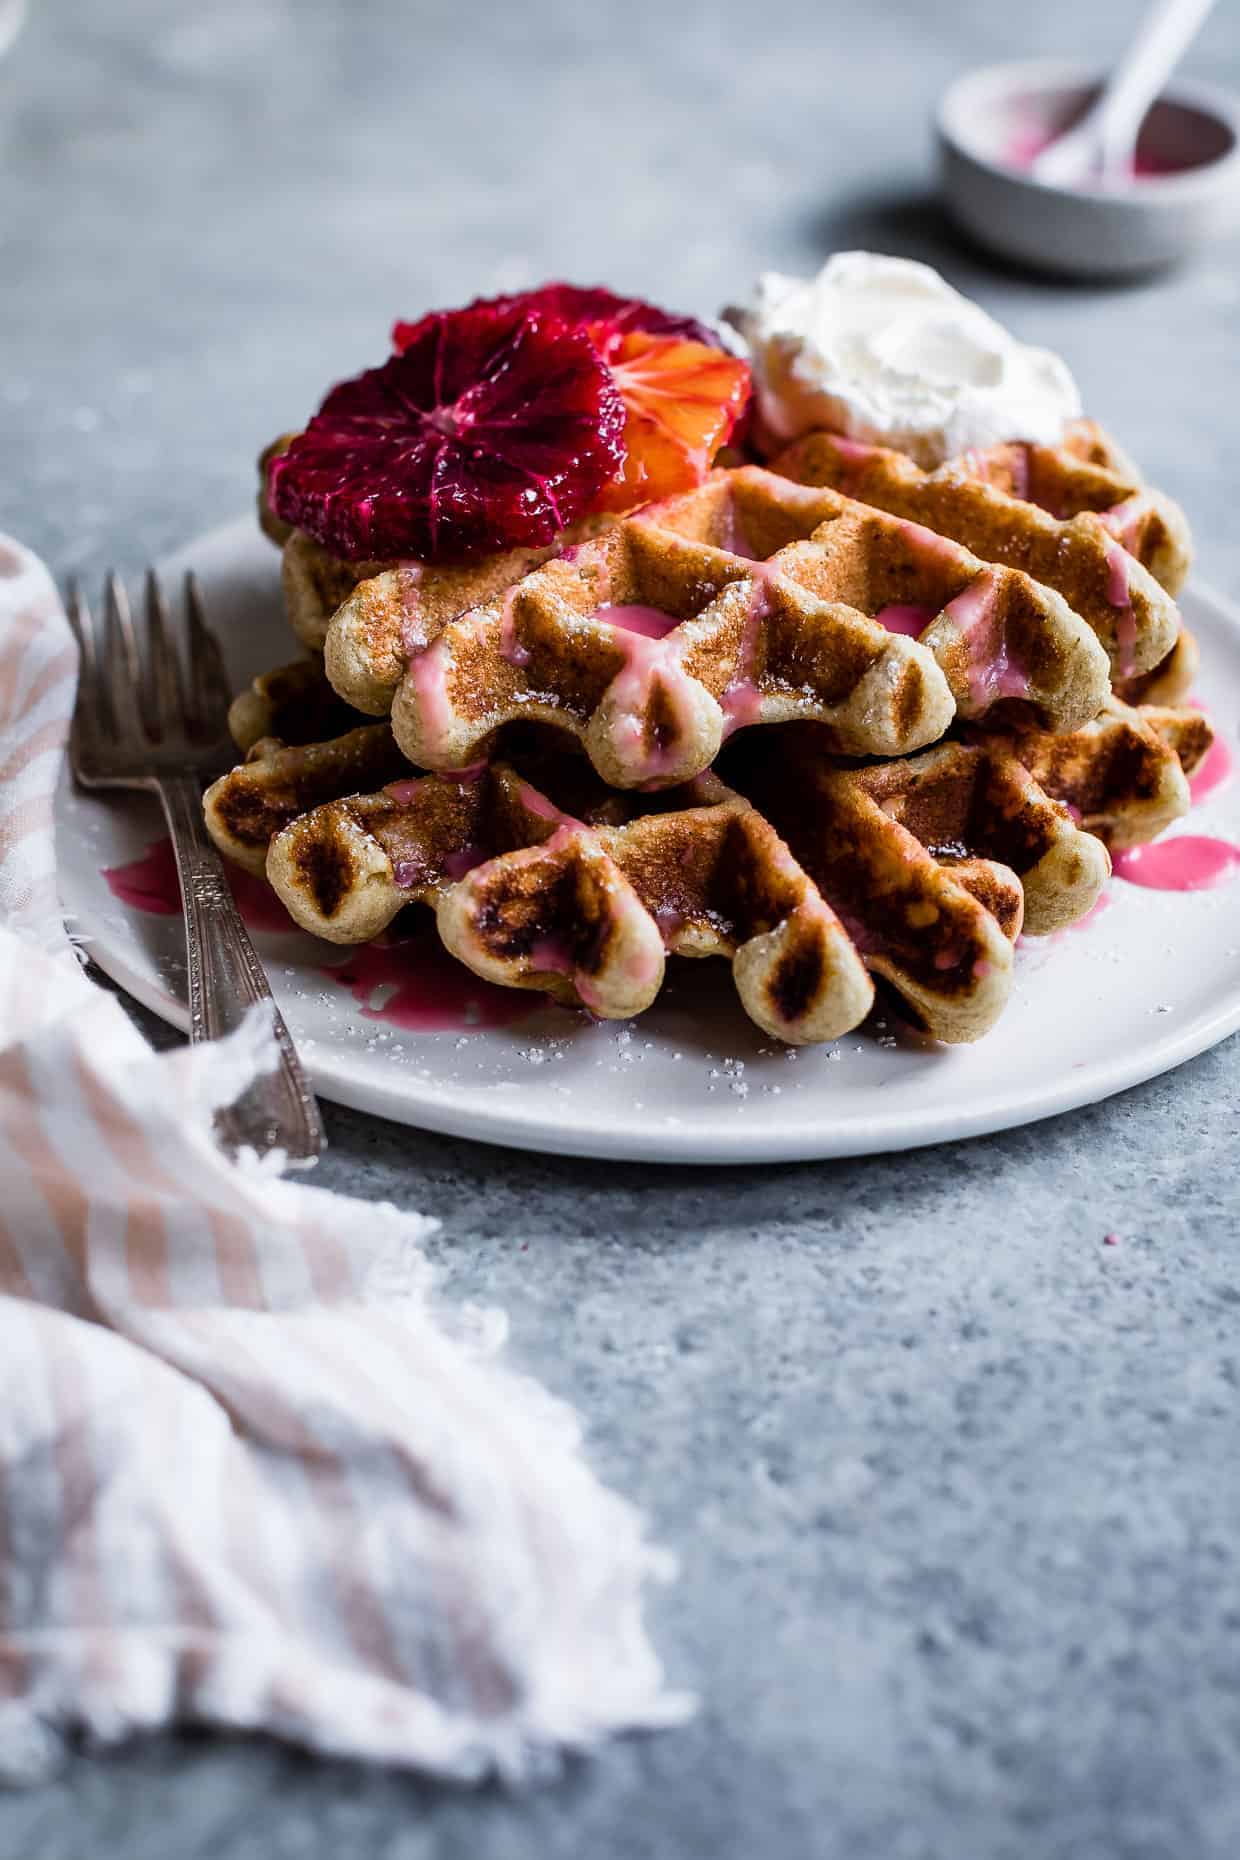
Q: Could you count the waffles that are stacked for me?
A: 2